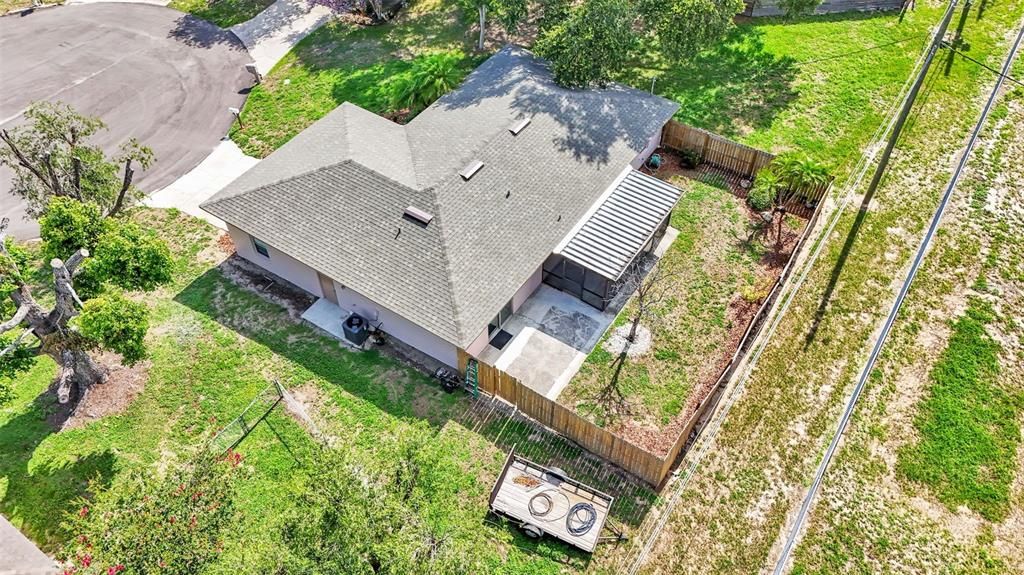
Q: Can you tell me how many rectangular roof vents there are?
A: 3